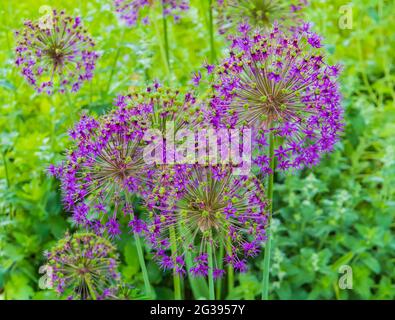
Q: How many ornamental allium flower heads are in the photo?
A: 8